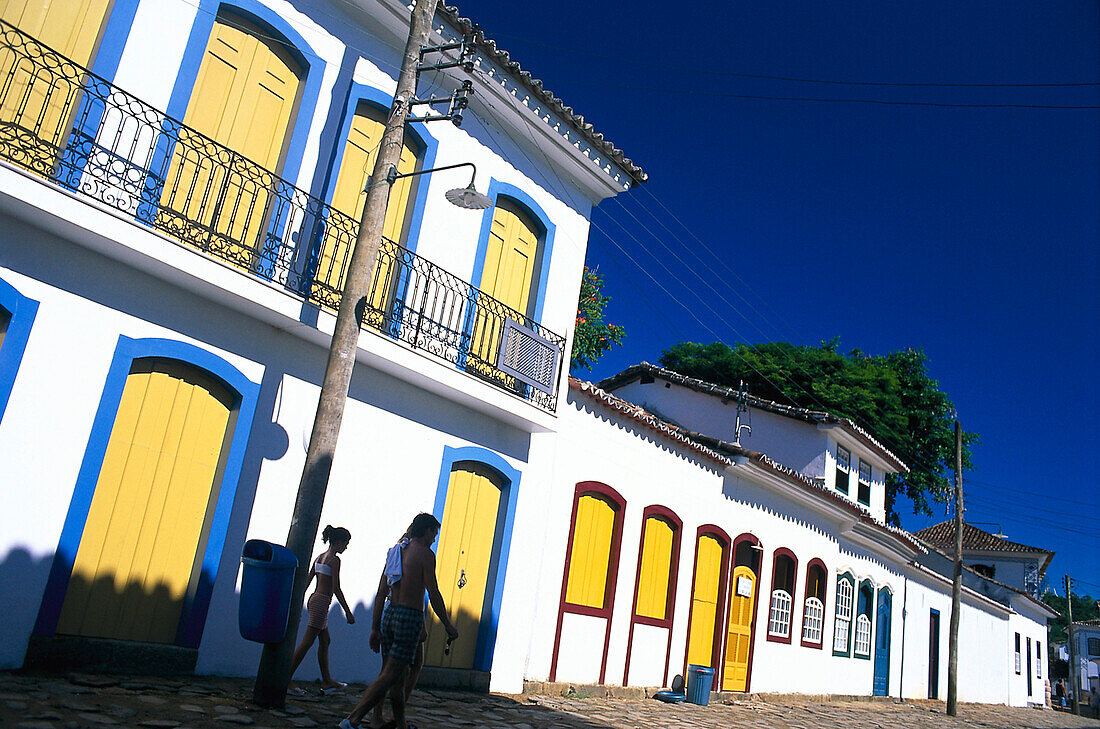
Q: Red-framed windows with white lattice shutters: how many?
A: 2